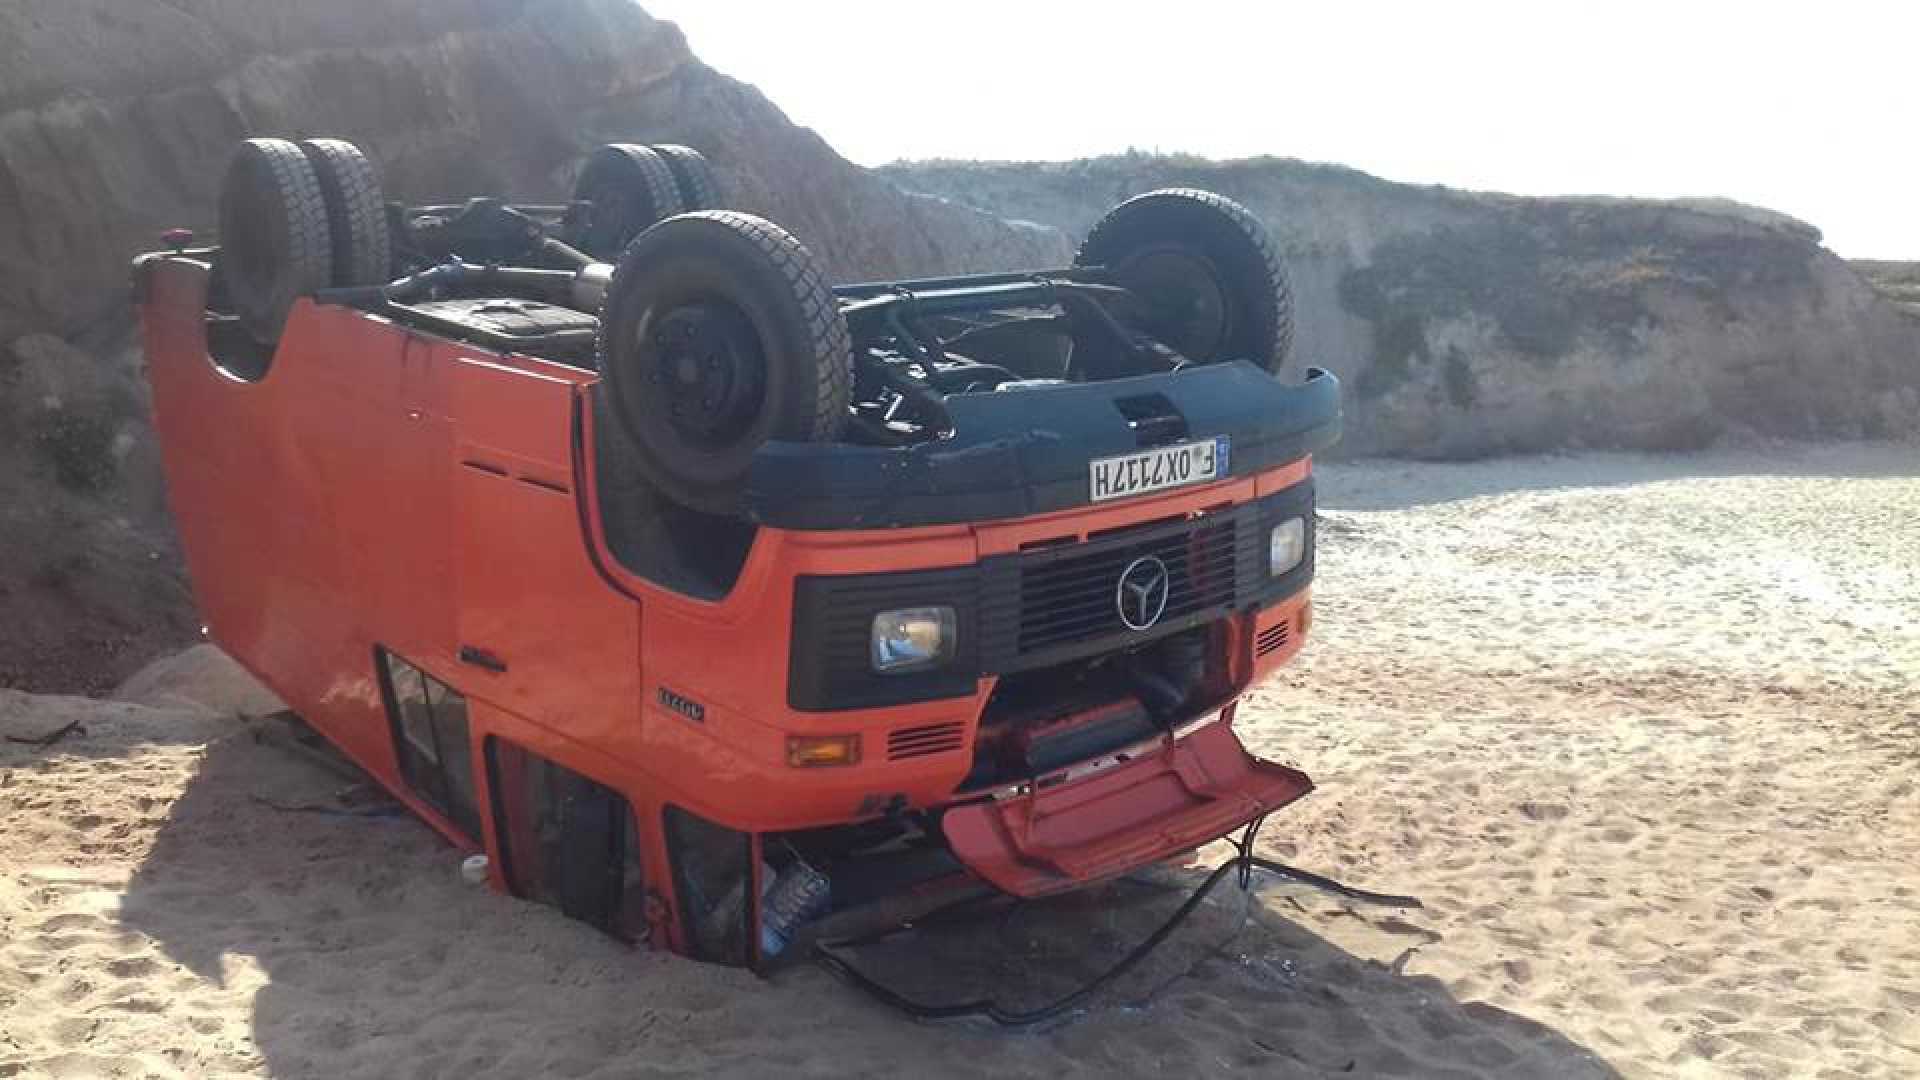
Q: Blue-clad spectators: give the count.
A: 0